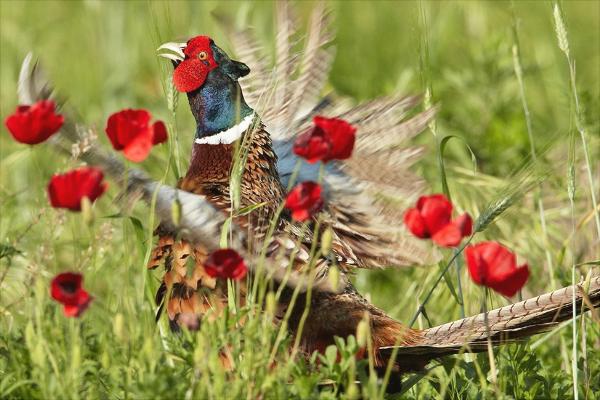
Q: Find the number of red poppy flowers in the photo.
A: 9